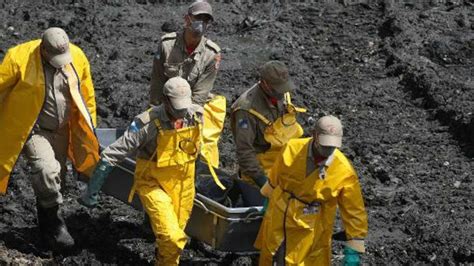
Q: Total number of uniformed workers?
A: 5